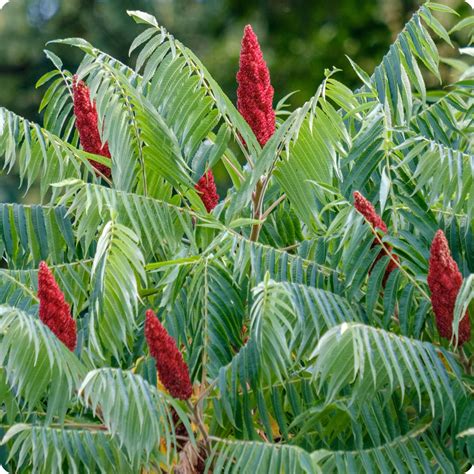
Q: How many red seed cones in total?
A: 7